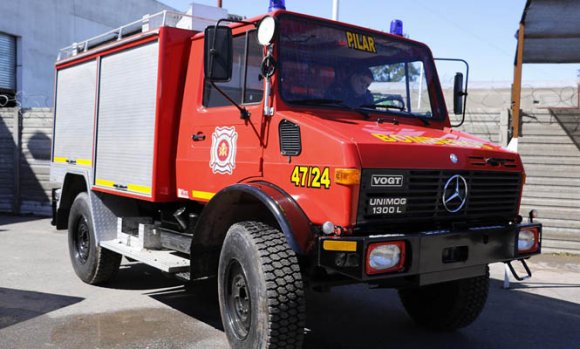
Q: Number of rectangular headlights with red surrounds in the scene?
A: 2